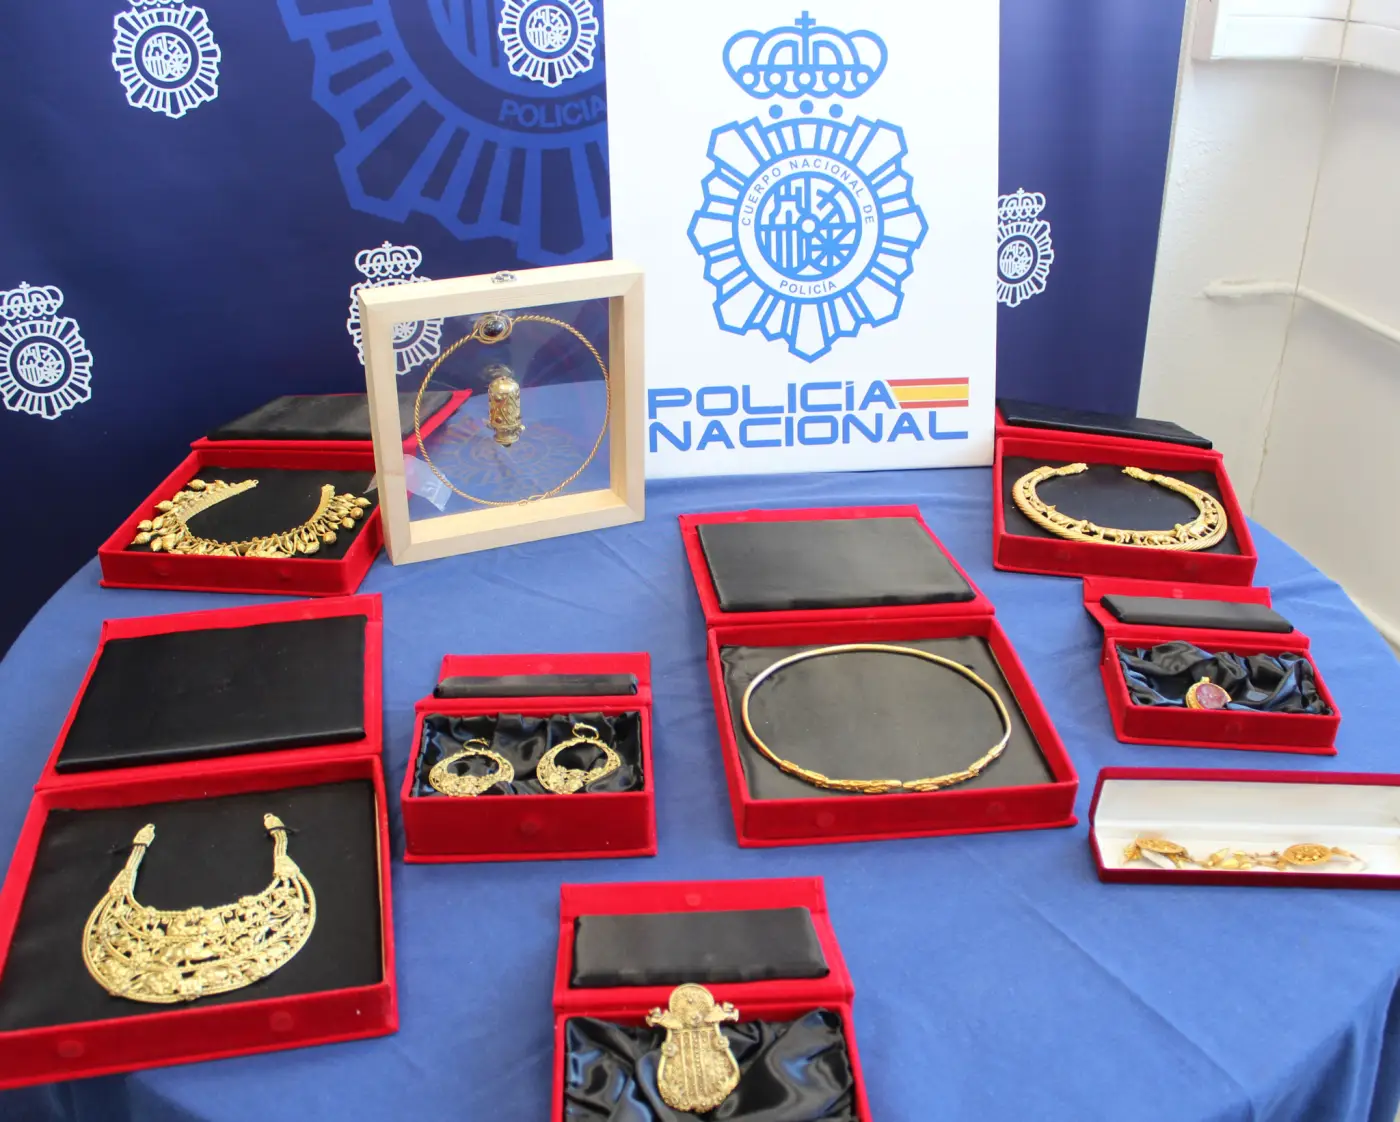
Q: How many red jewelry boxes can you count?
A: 8